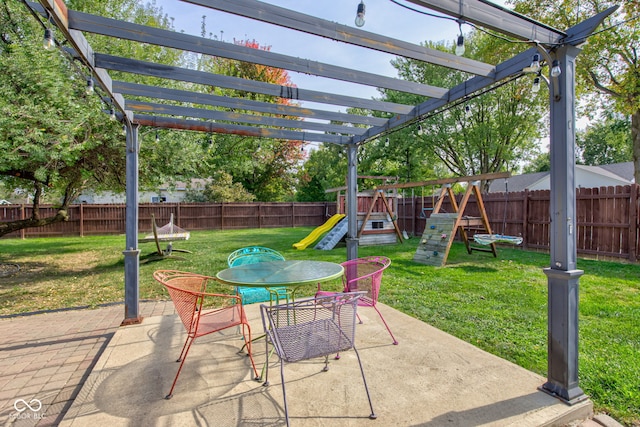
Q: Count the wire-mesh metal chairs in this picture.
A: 4